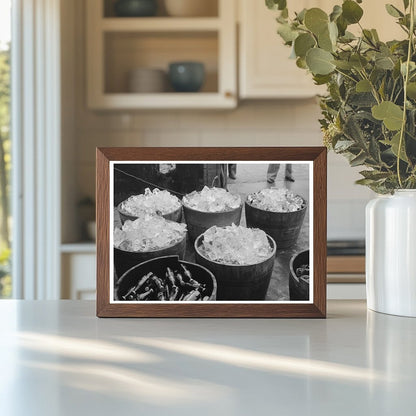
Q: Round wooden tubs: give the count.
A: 7